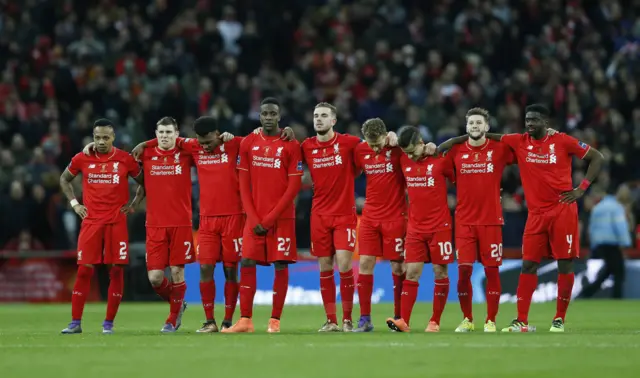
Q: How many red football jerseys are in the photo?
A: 9